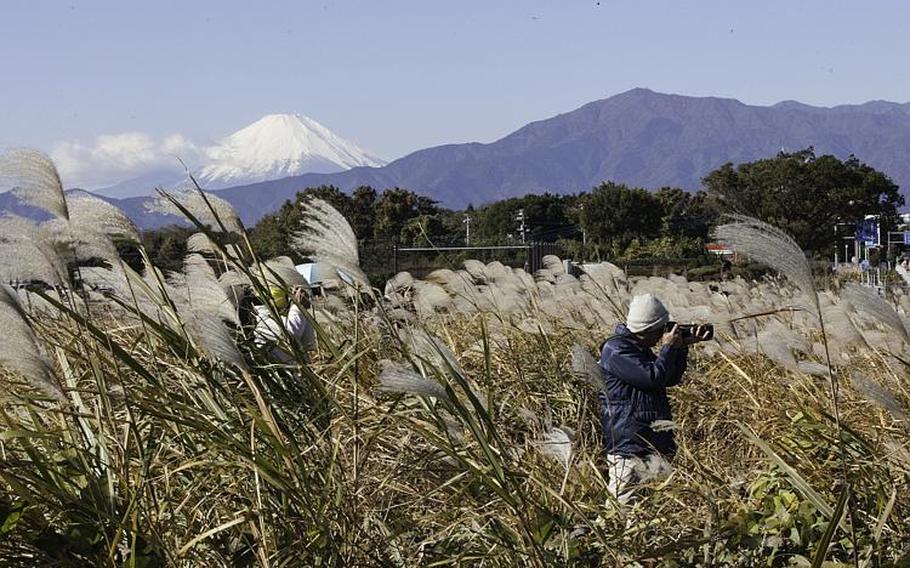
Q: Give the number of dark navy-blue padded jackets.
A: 1